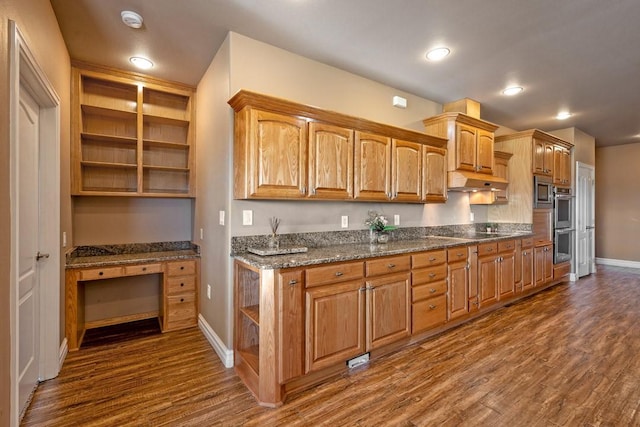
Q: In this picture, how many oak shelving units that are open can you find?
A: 2